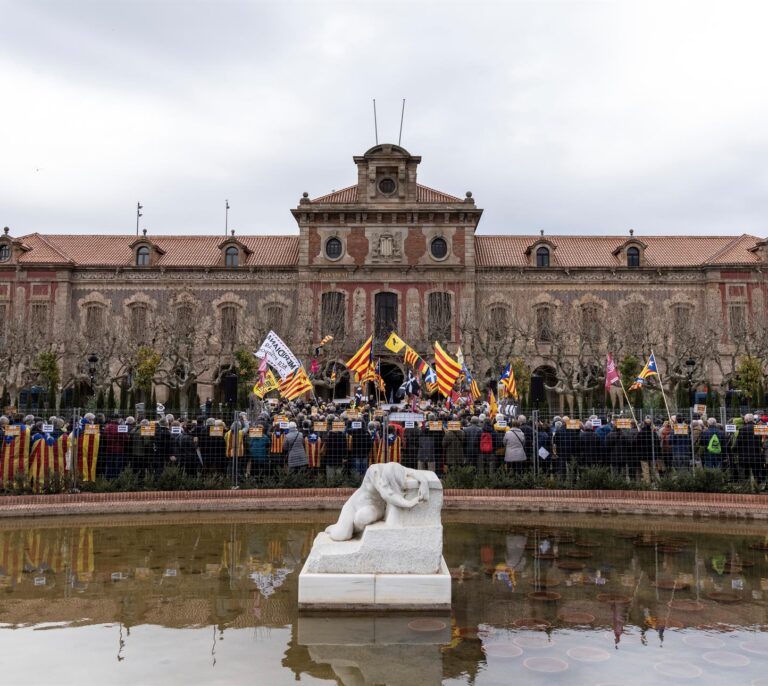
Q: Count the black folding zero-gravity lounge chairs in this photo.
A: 0